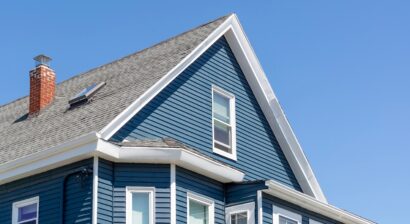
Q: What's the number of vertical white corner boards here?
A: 3